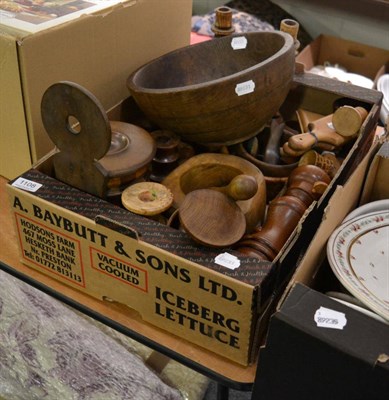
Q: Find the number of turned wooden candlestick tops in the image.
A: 2